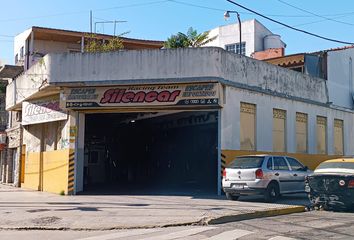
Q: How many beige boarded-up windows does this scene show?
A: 5